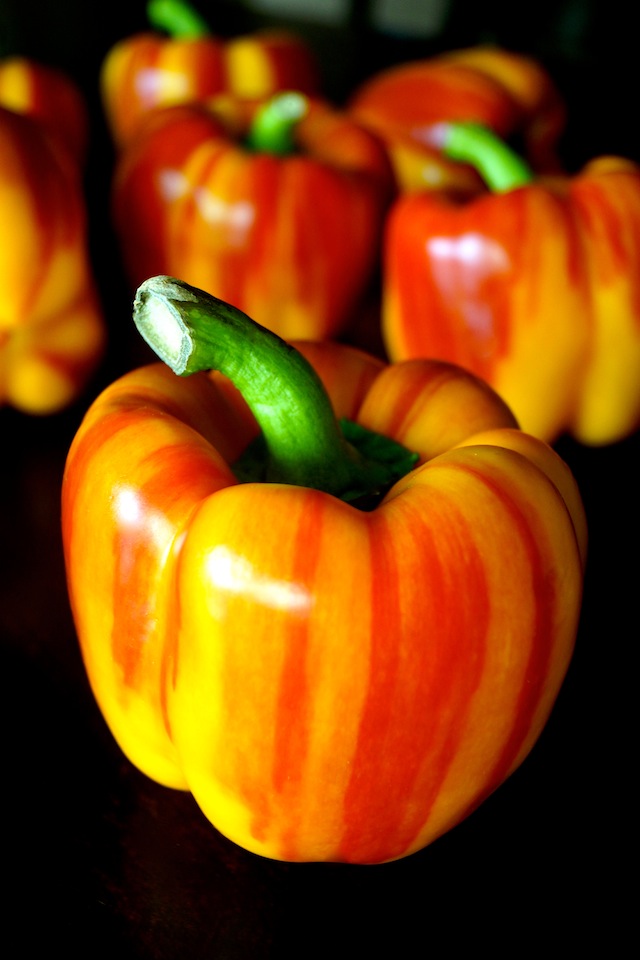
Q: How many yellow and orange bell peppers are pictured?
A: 7